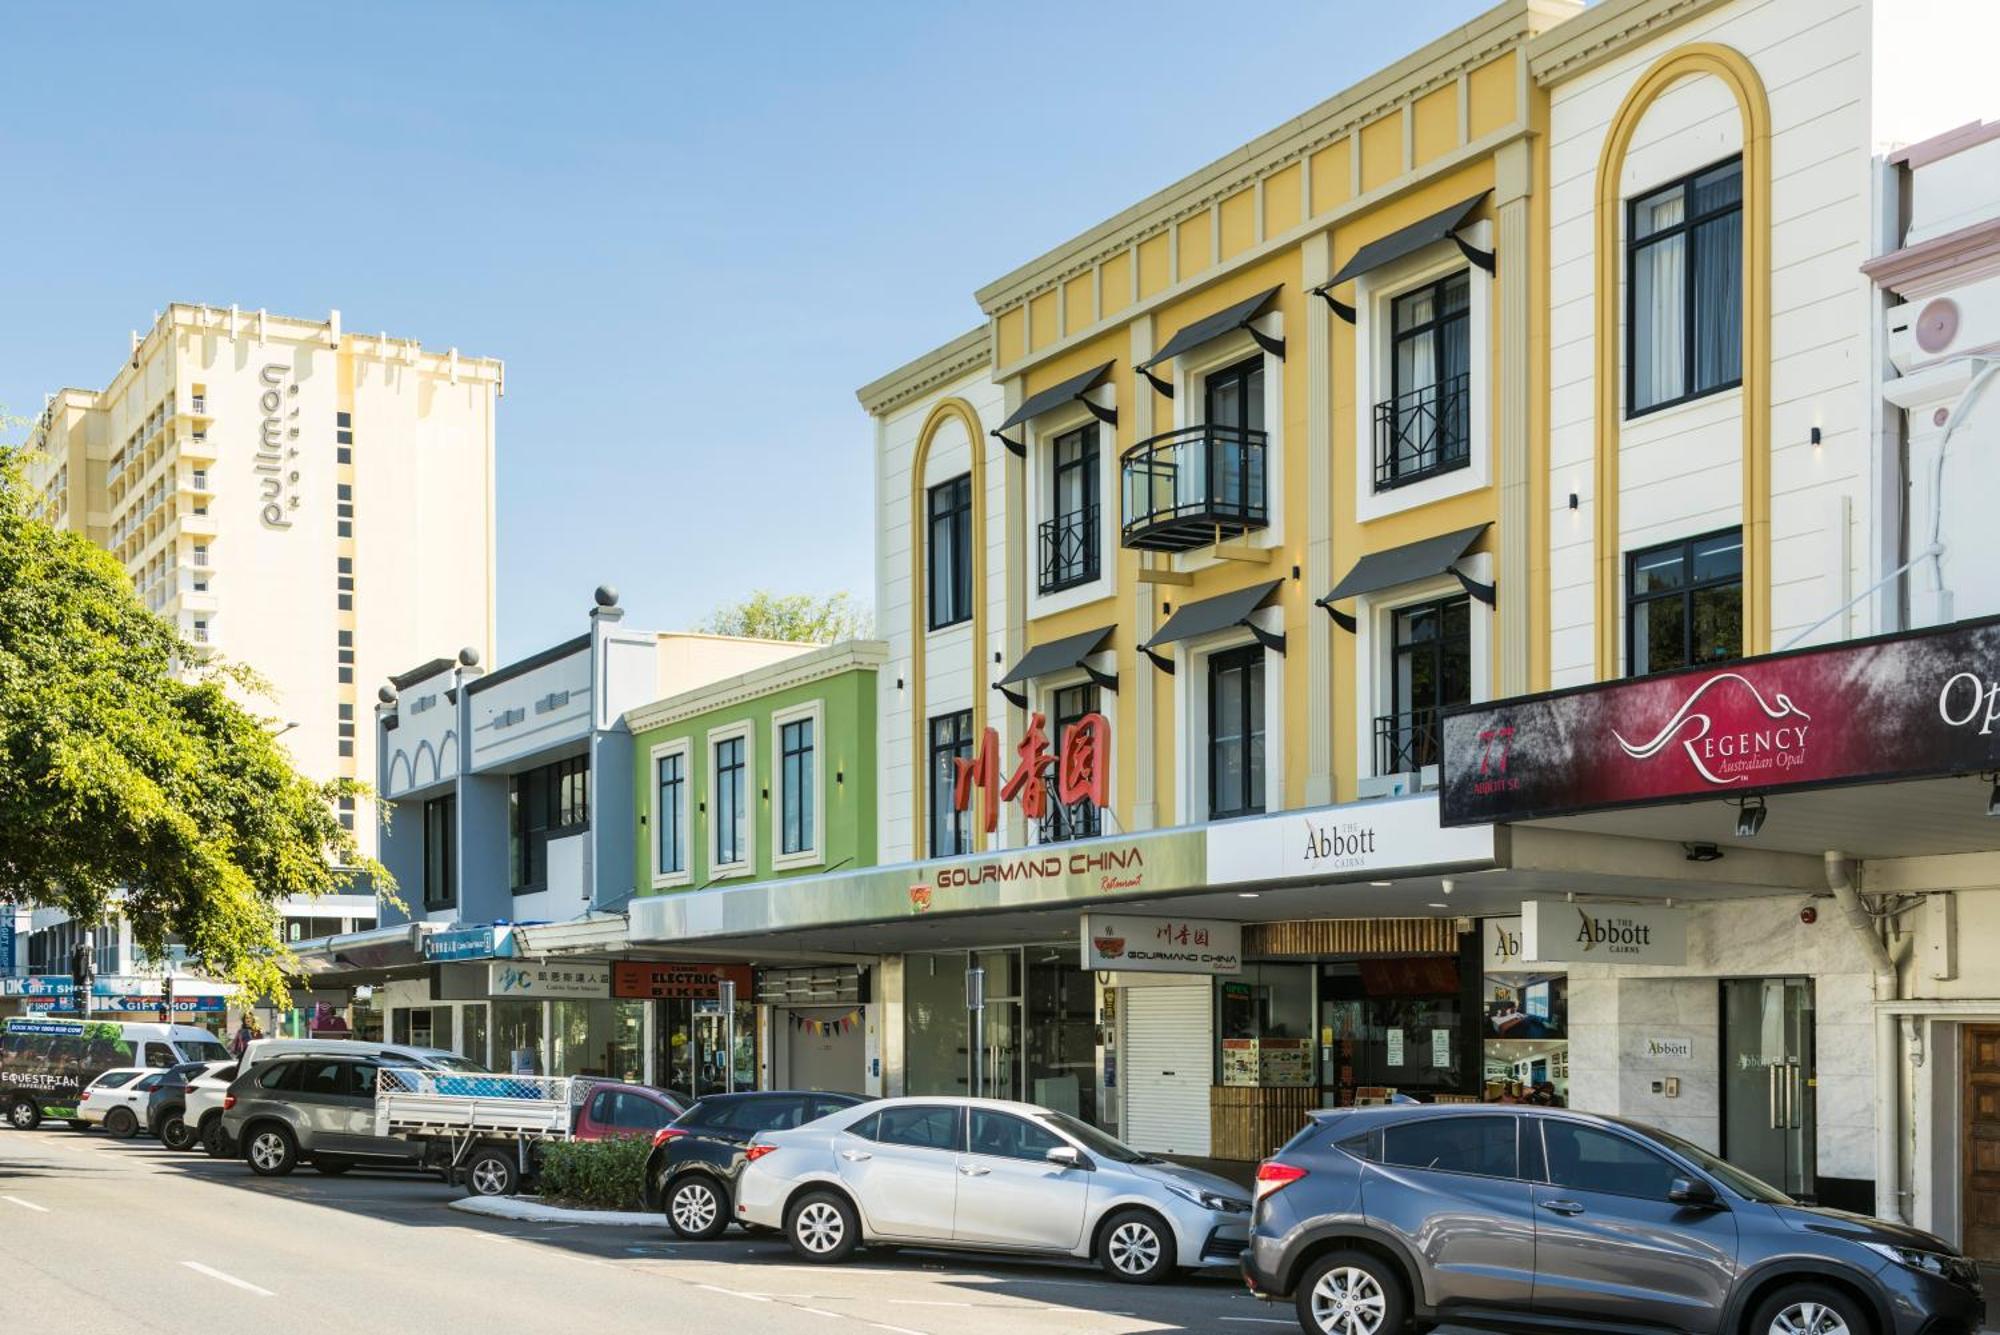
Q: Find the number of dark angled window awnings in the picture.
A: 6